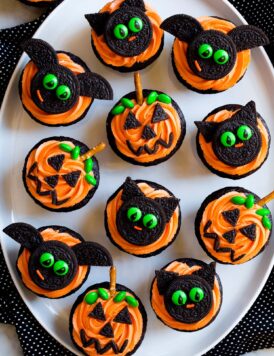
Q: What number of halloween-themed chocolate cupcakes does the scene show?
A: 11